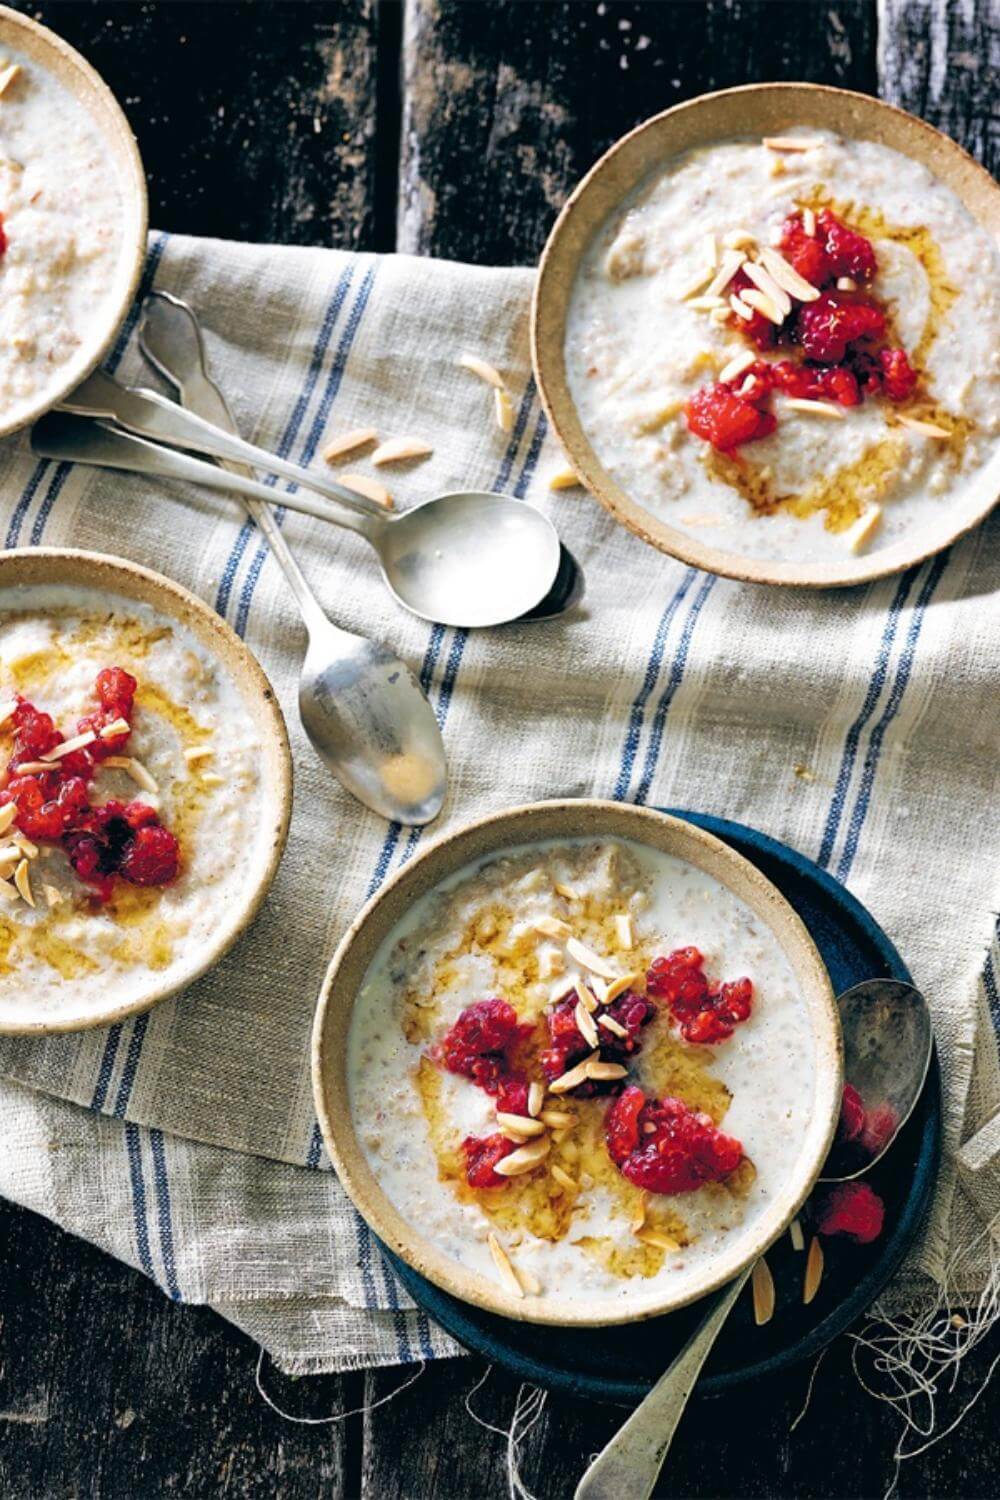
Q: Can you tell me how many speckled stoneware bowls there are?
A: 4